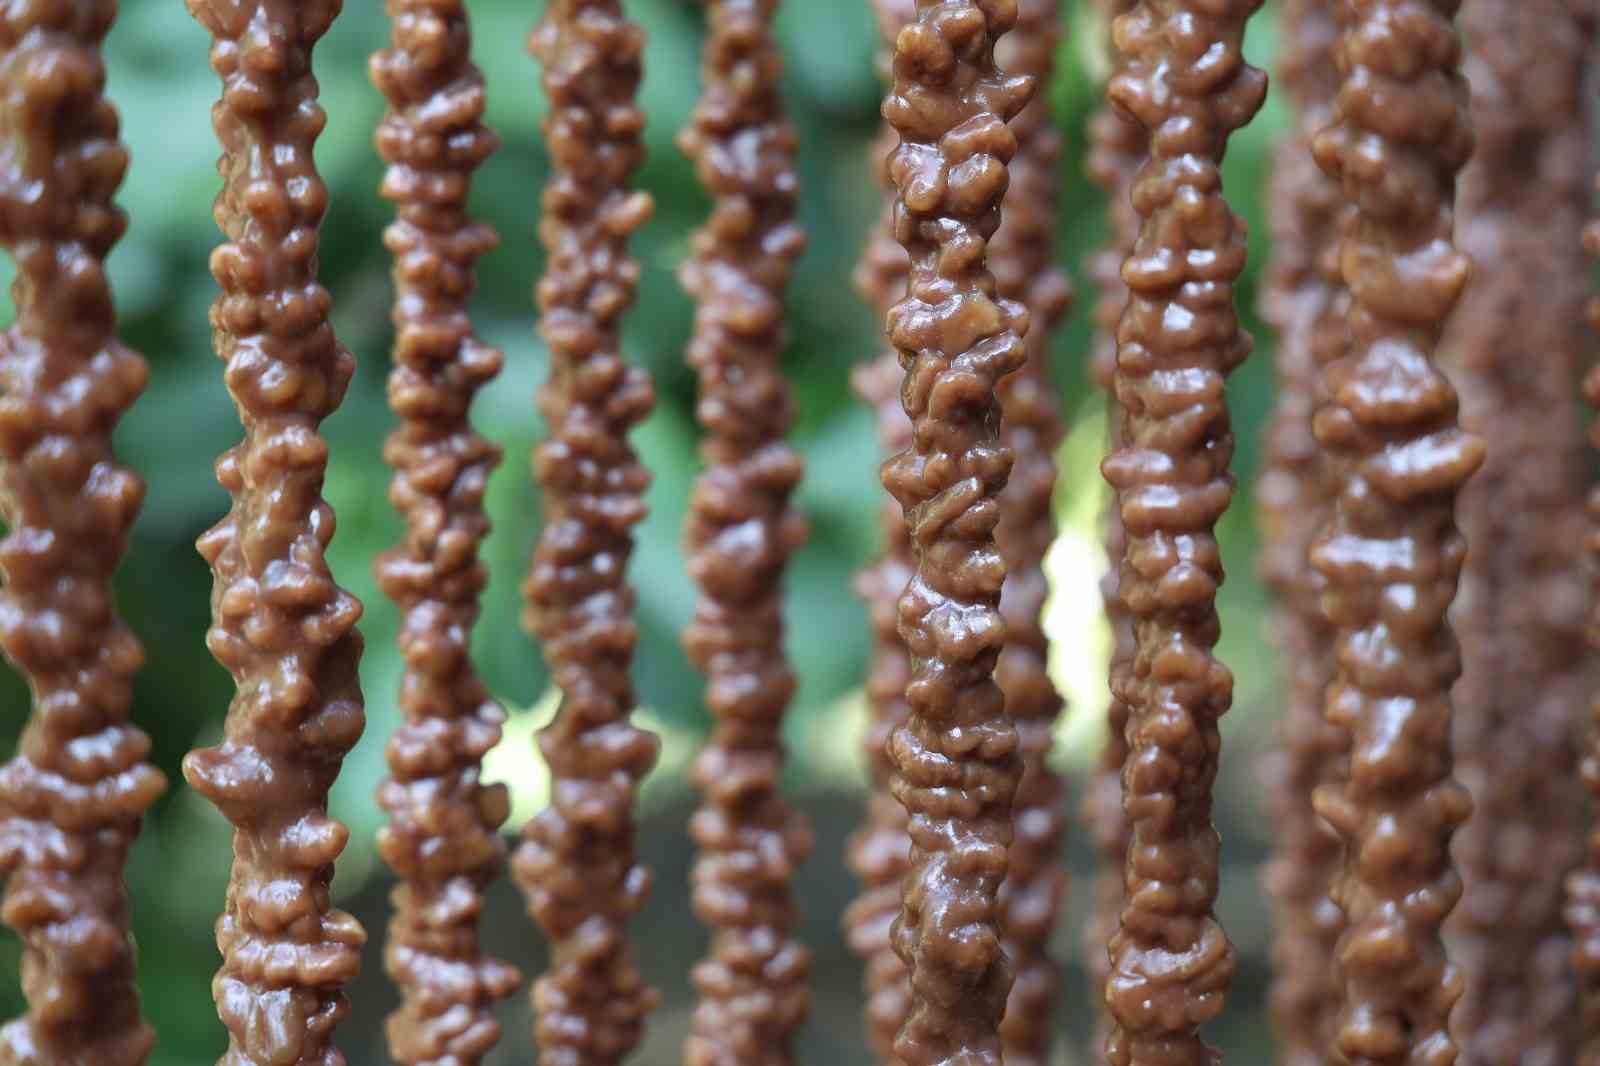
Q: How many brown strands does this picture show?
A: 14